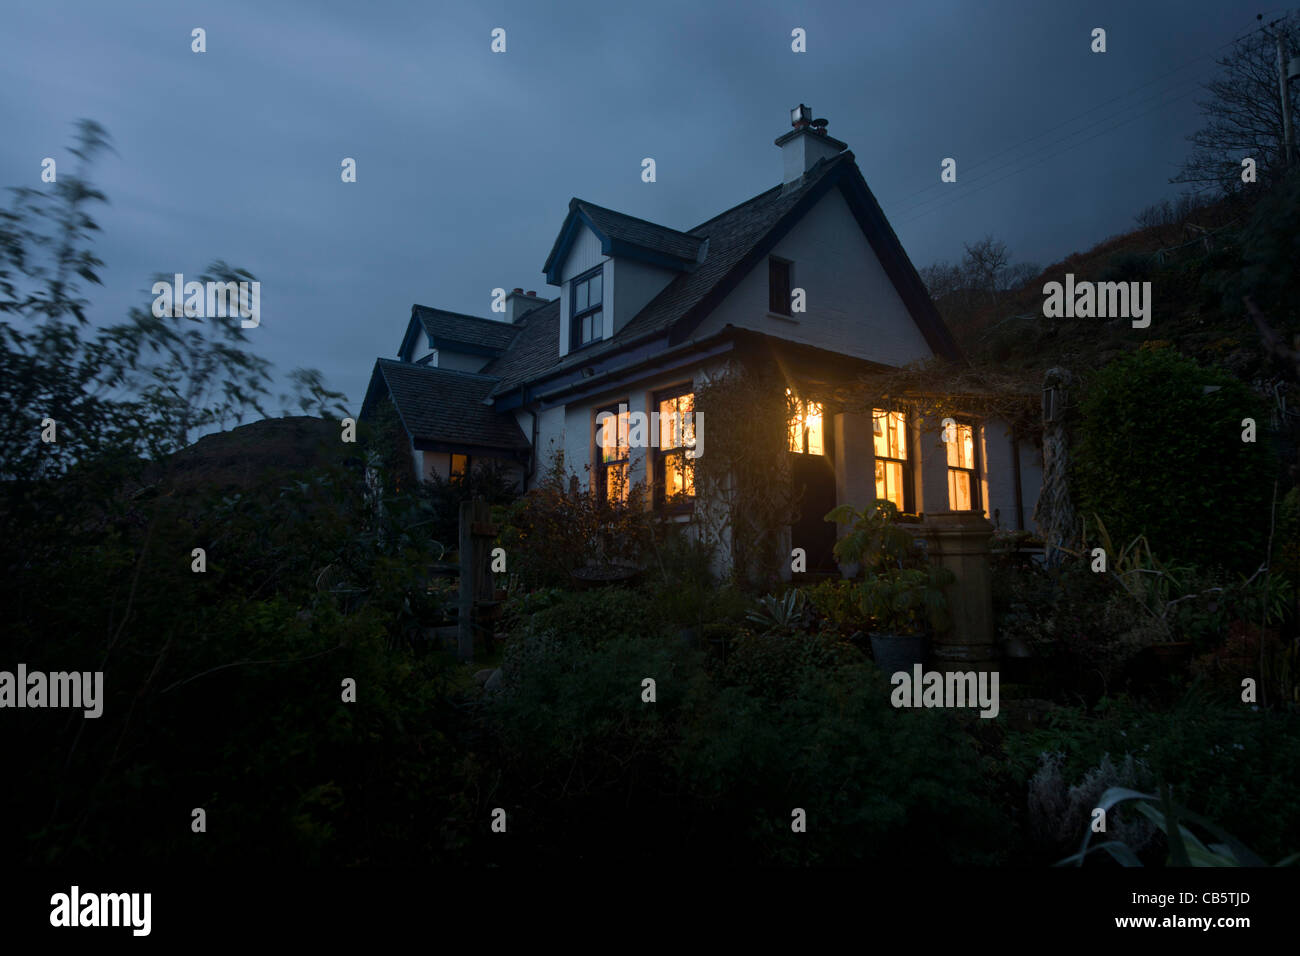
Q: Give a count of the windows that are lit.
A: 6